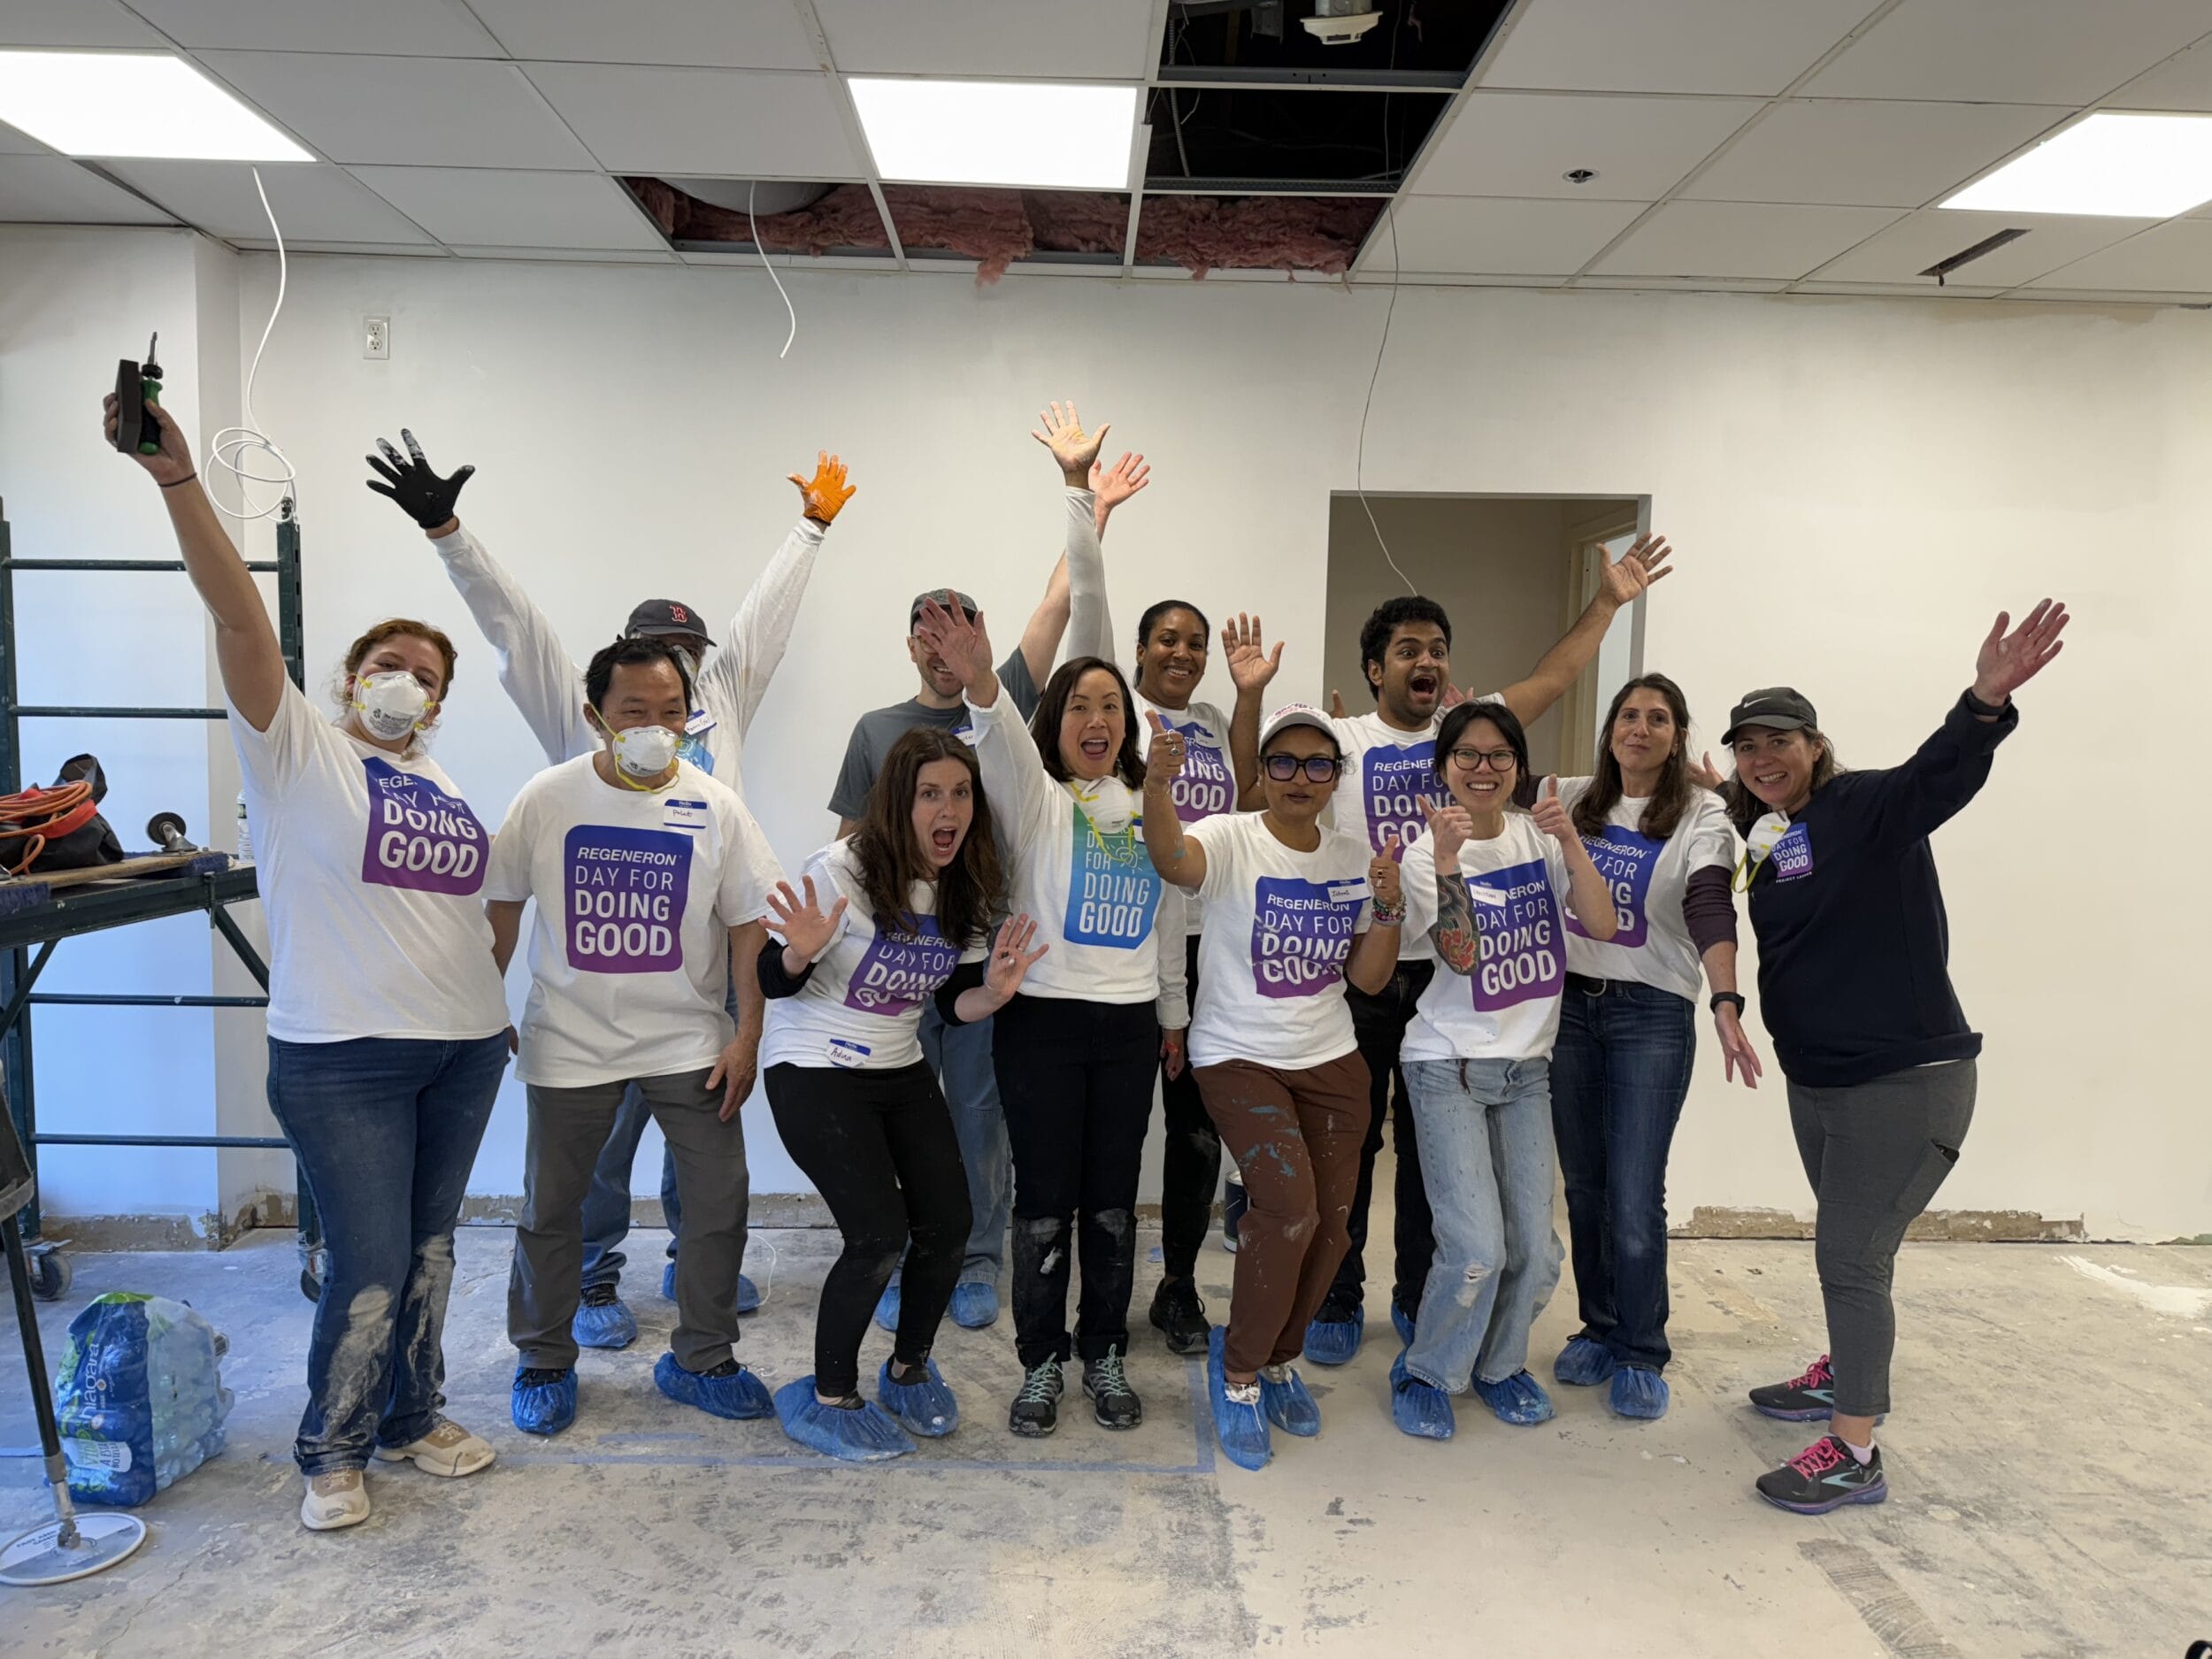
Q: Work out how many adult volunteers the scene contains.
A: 12